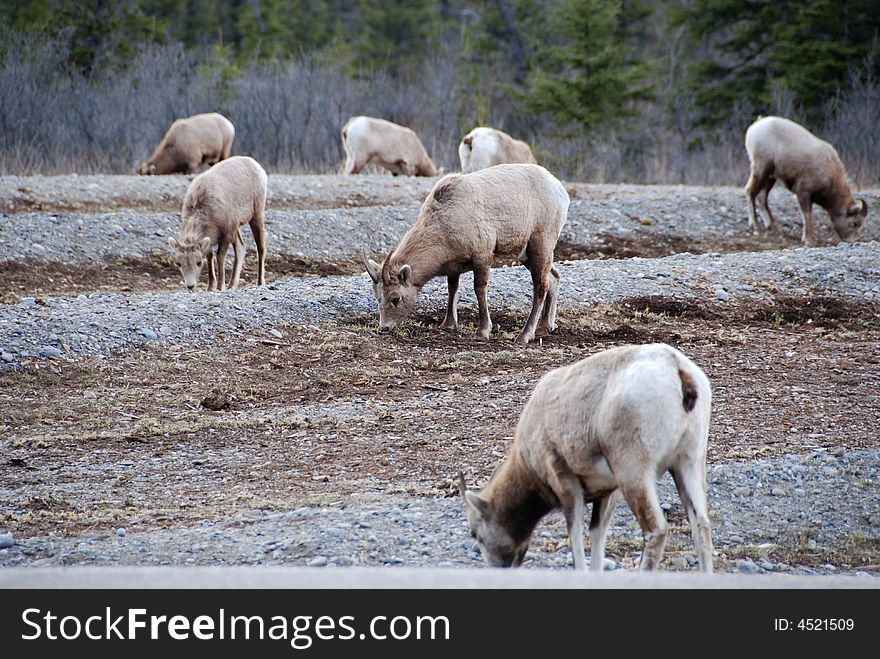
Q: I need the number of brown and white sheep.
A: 7